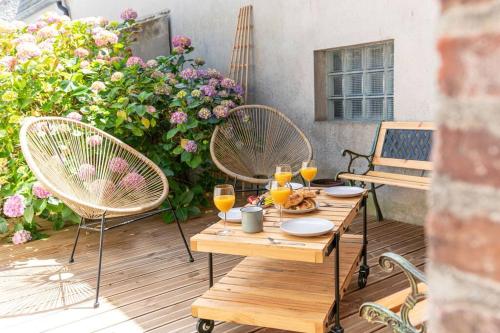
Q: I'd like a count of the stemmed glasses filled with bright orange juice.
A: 4